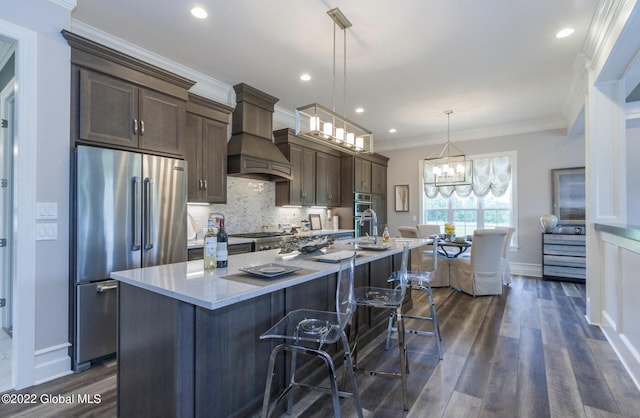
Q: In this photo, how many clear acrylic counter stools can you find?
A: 3